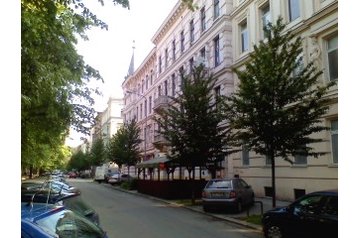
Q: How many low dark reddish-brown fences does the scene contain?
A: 1